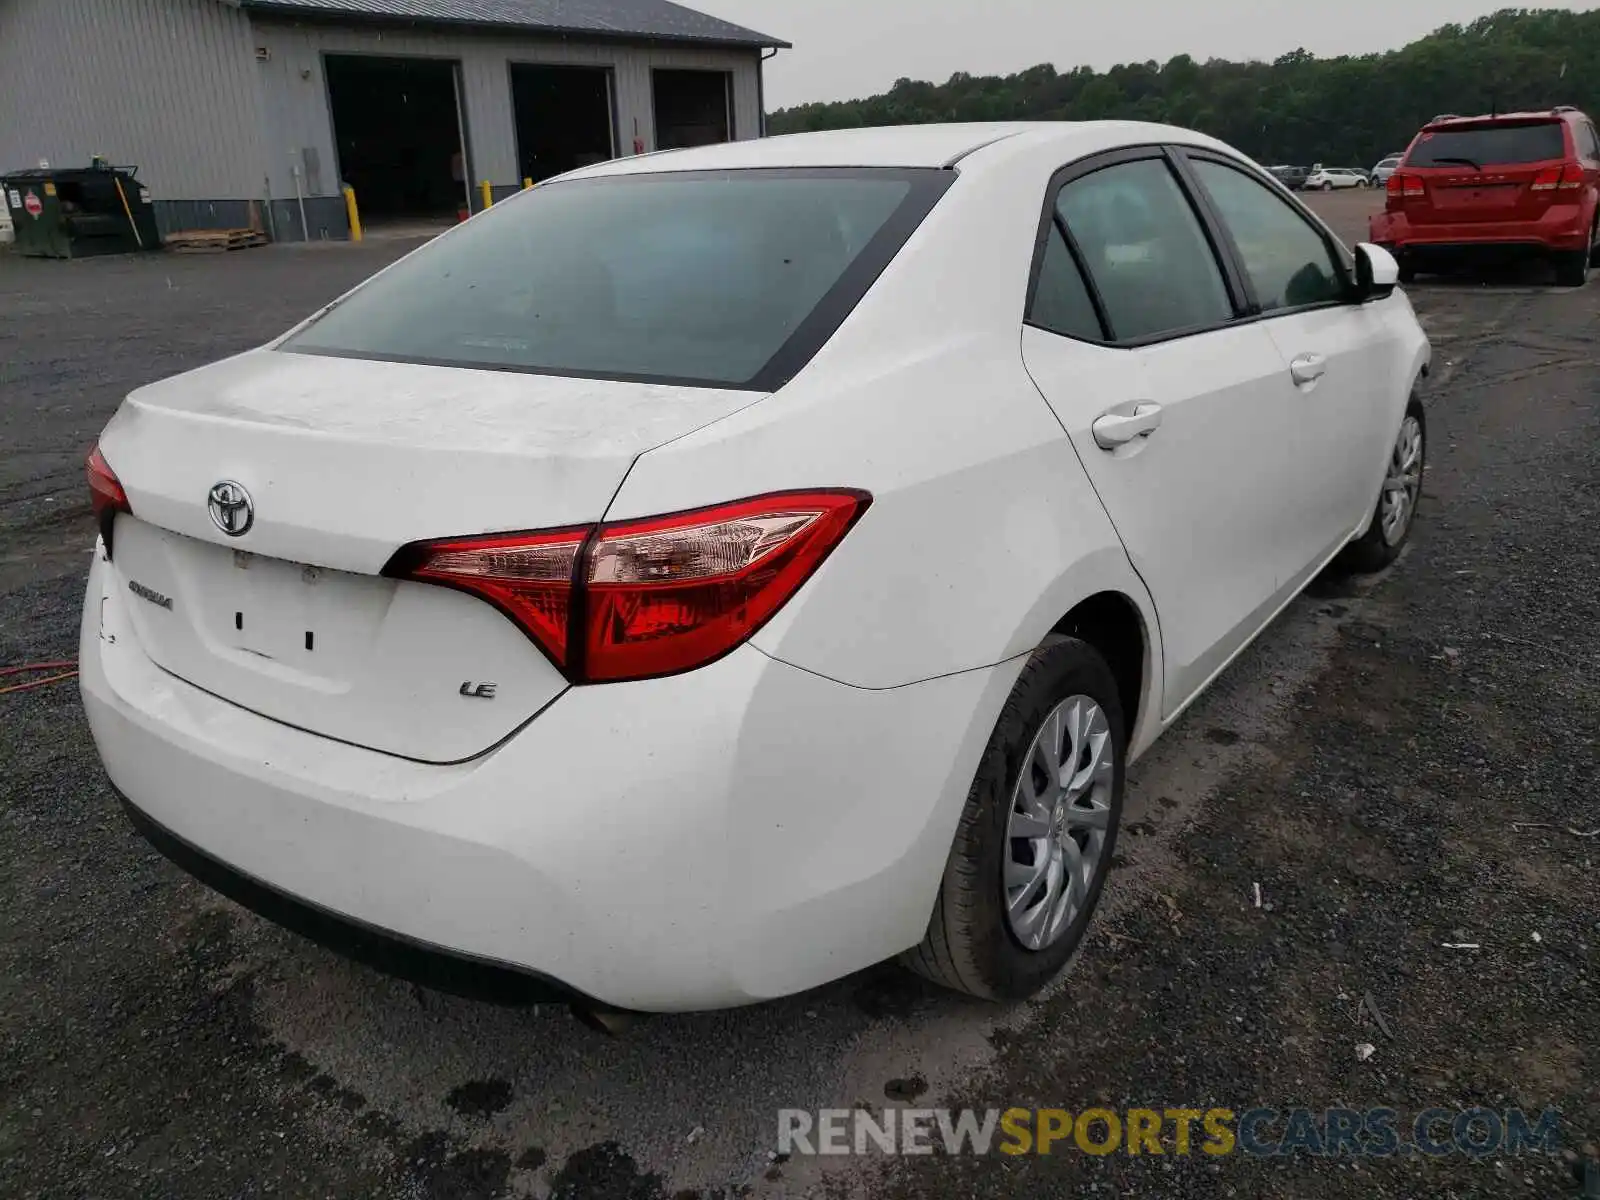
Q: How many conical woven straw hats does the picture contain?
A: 0